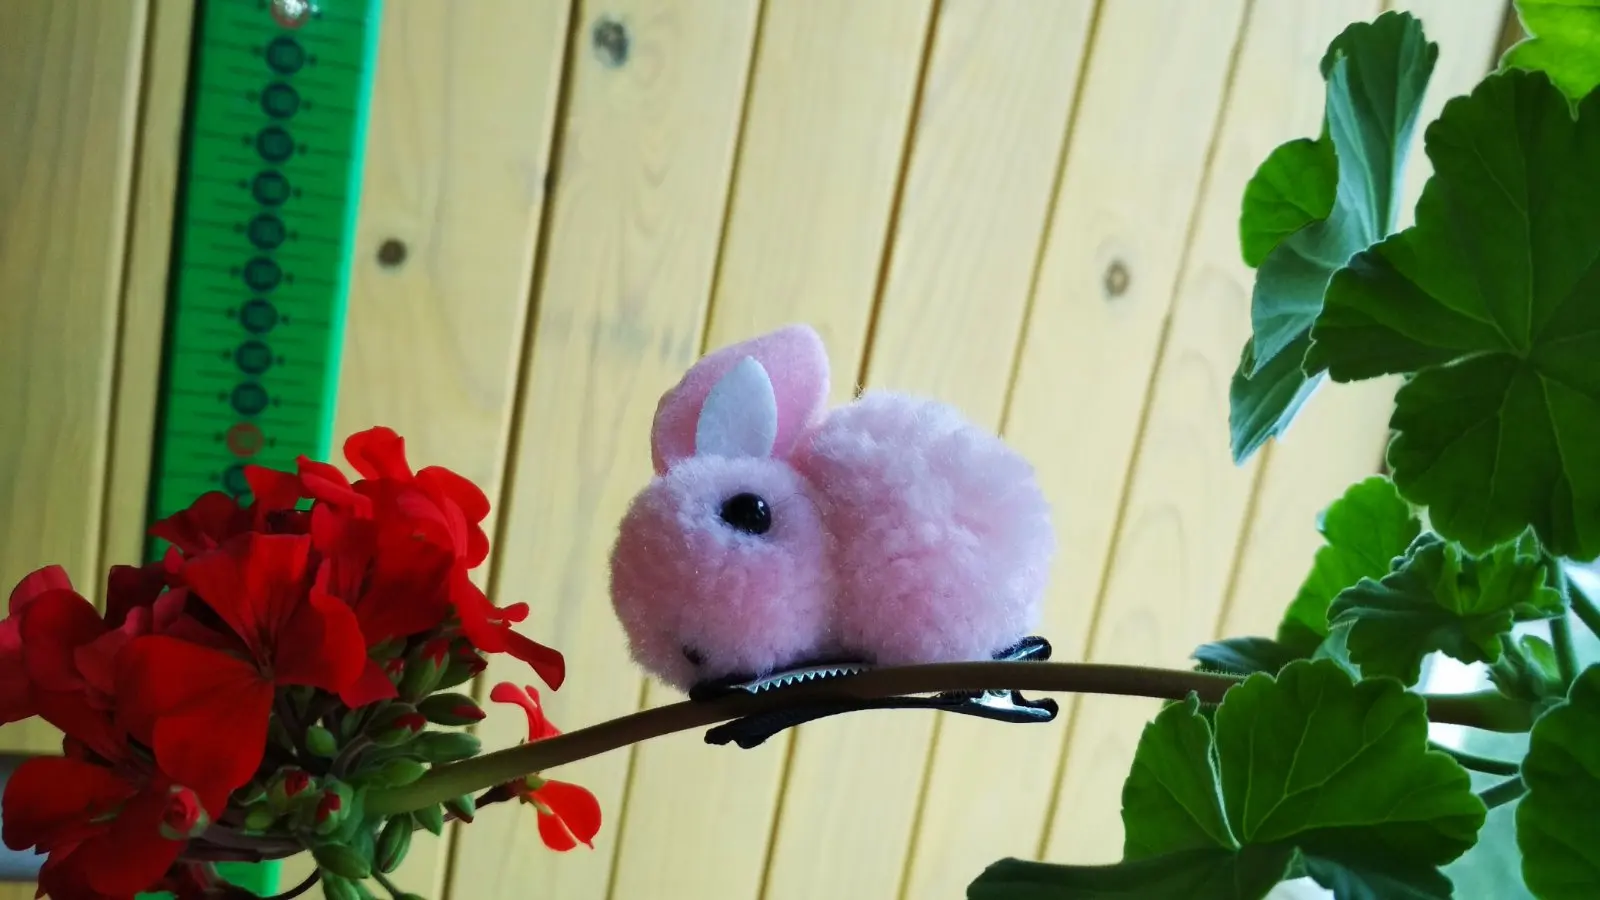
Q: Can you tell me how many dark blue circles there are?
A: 10